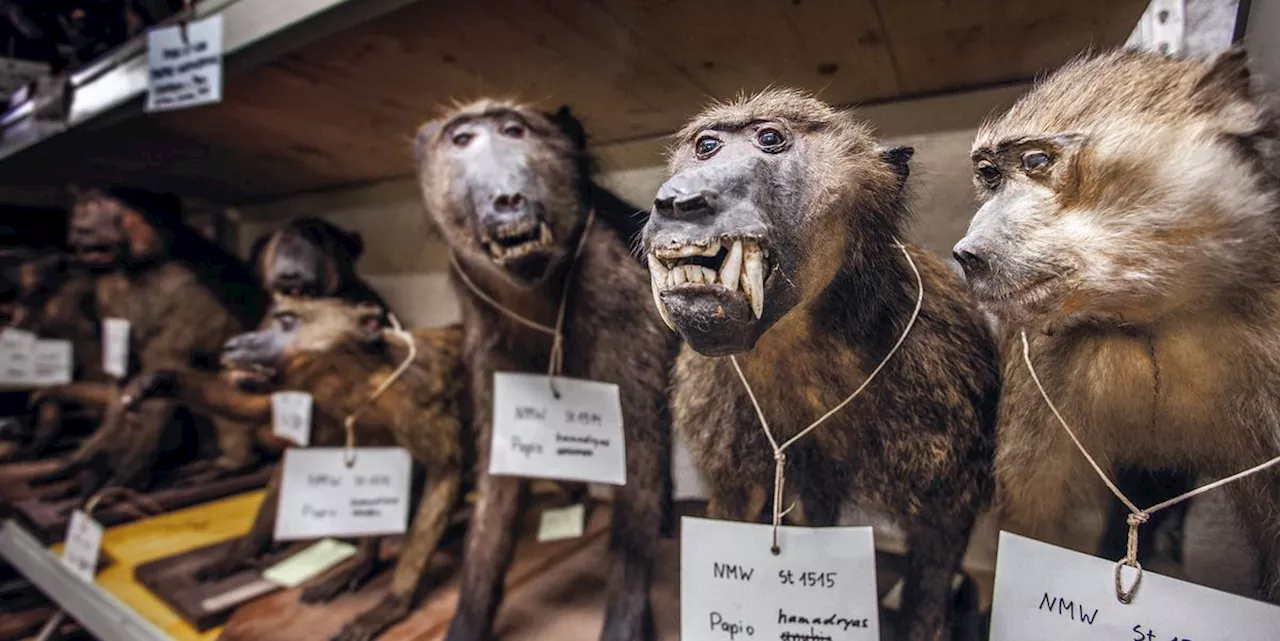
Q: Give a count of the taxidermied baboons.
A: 6